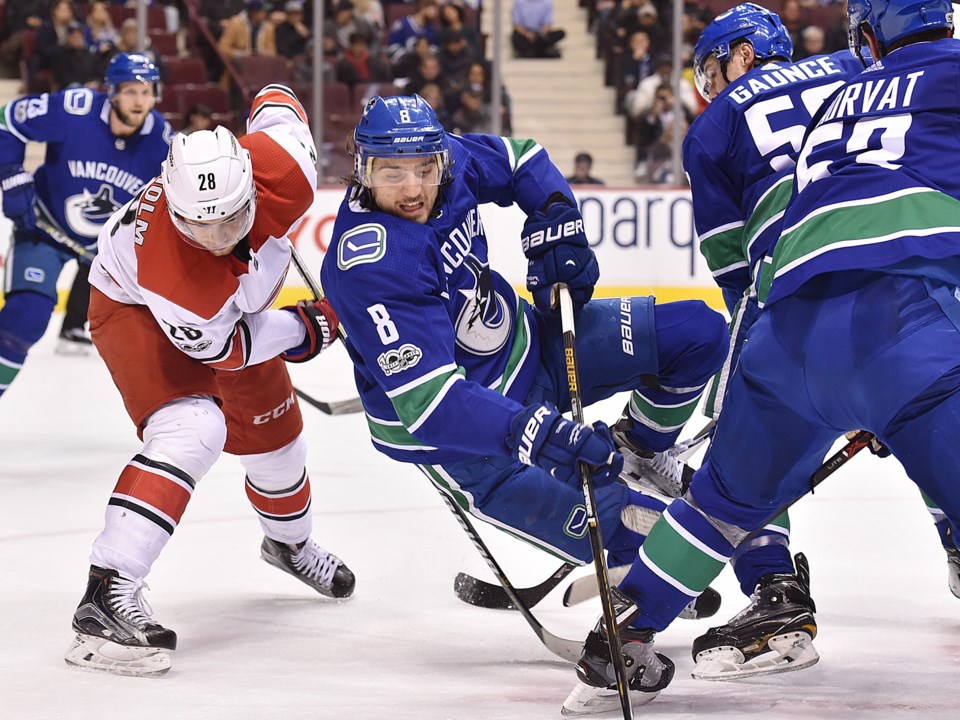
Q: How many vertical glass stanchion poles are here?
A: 4